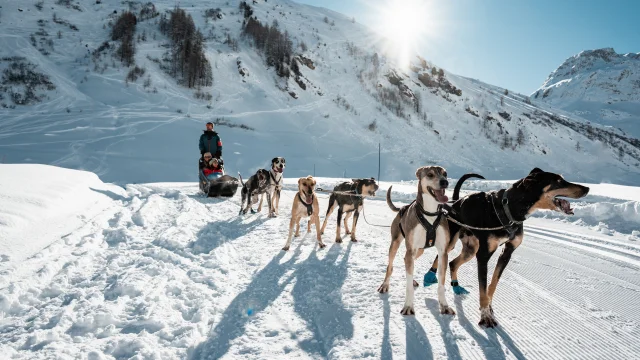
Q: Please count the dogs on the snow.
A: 6